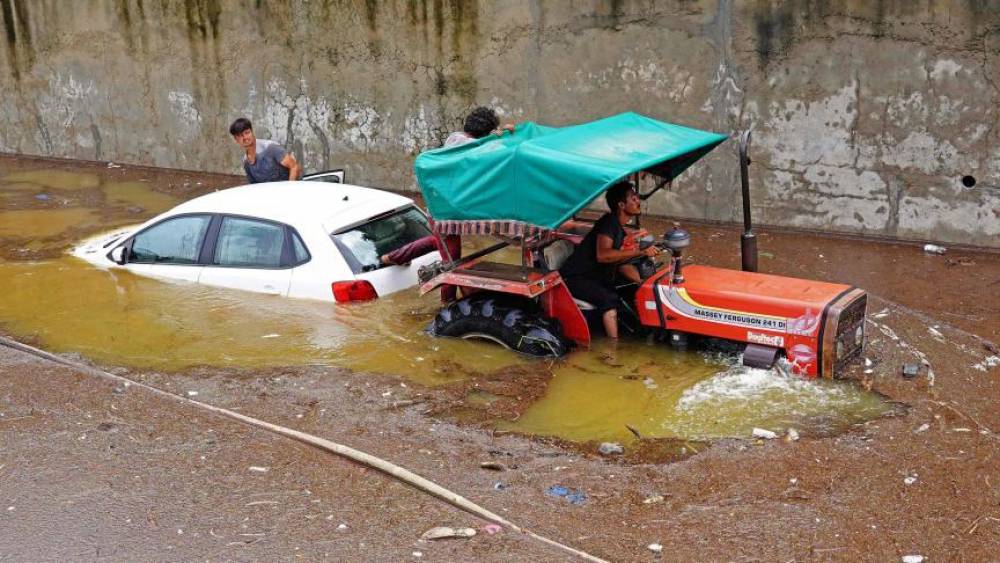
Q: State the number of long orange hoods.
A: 1